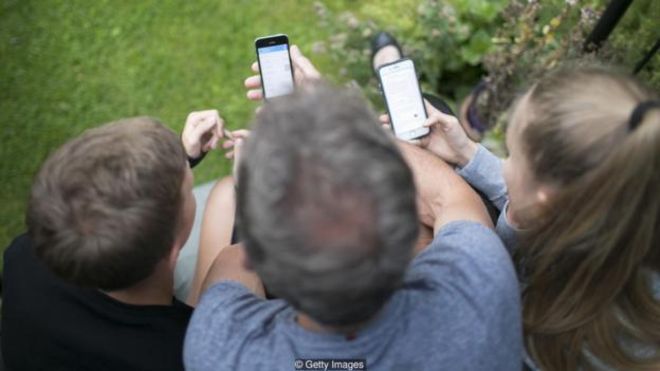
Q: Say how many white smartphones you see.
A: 1